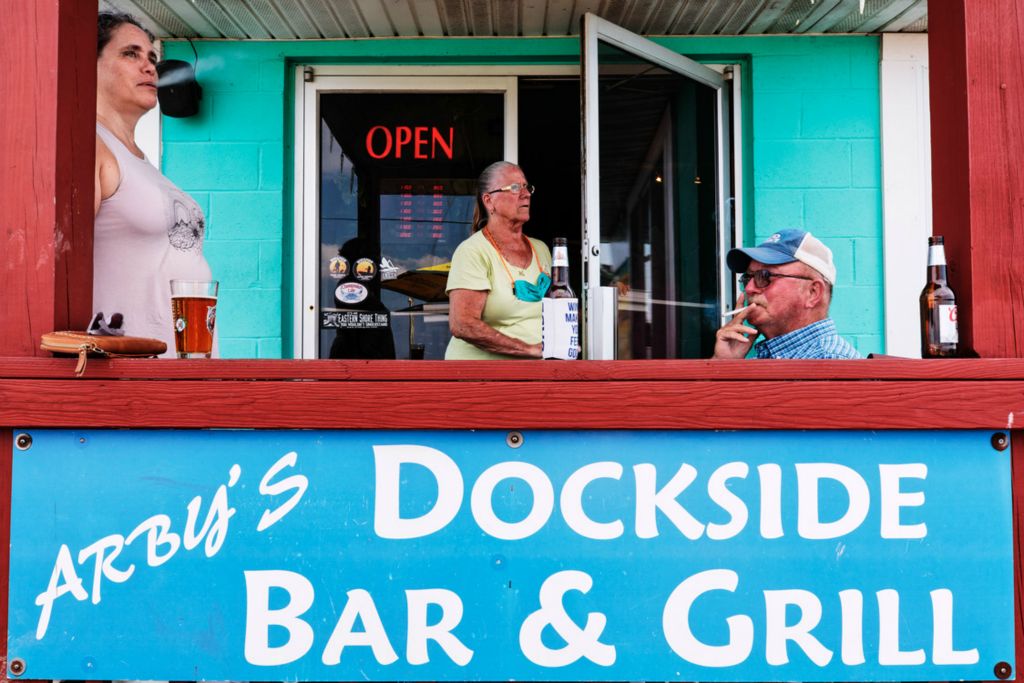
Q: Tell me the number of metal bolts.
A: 5